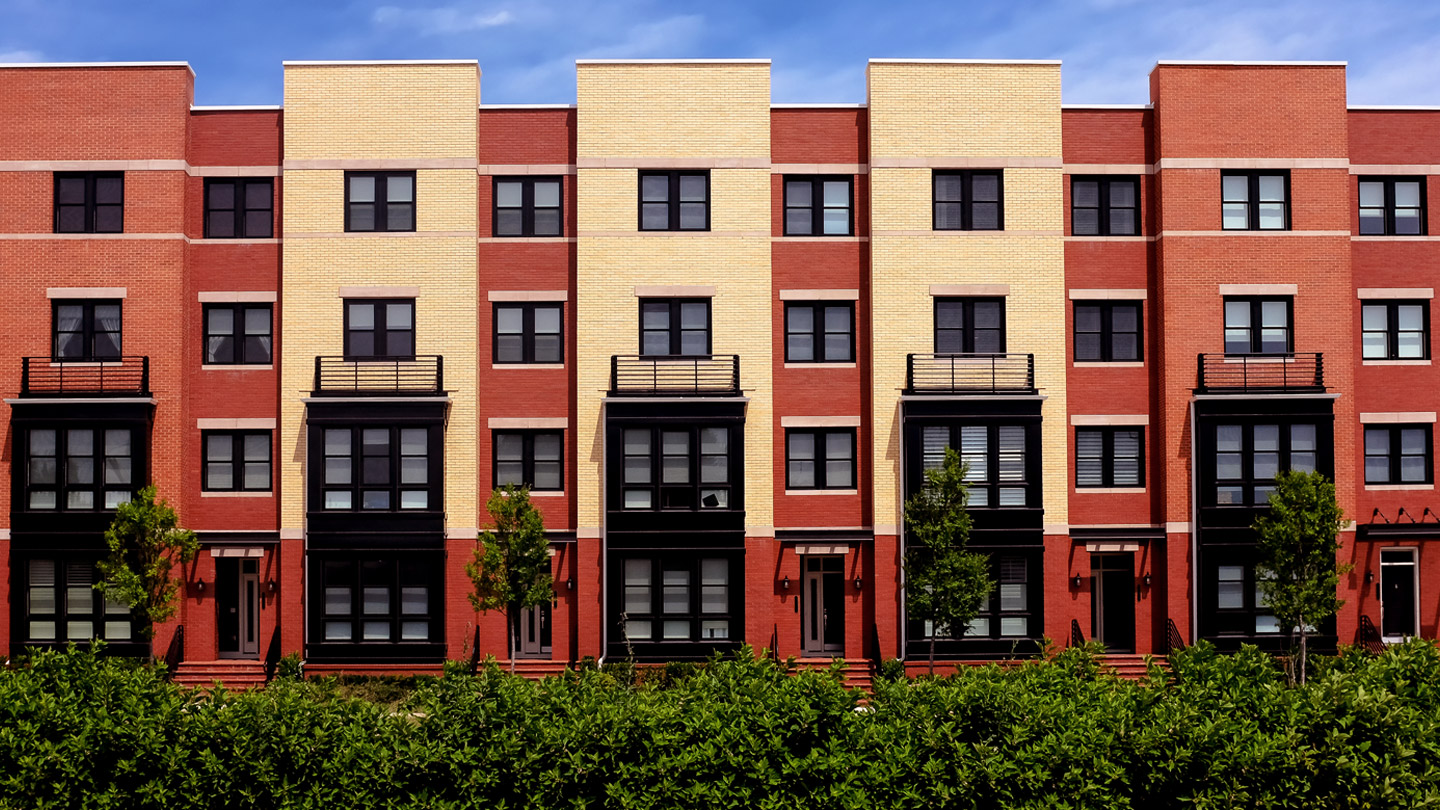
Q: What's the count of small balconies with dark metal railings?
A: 5